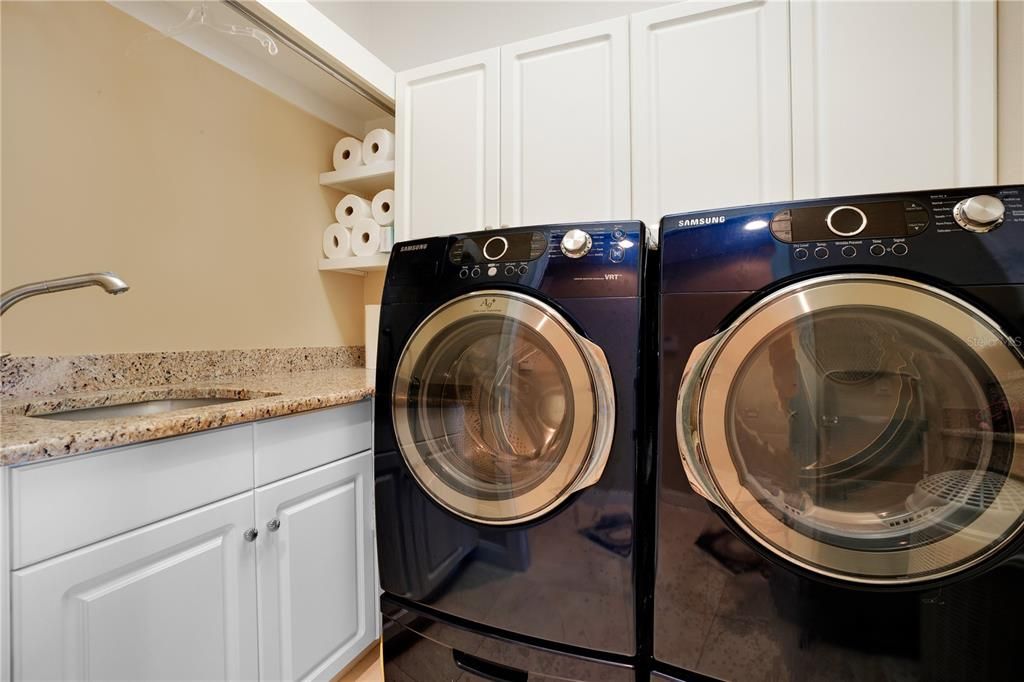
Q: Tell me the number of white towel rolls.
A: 6